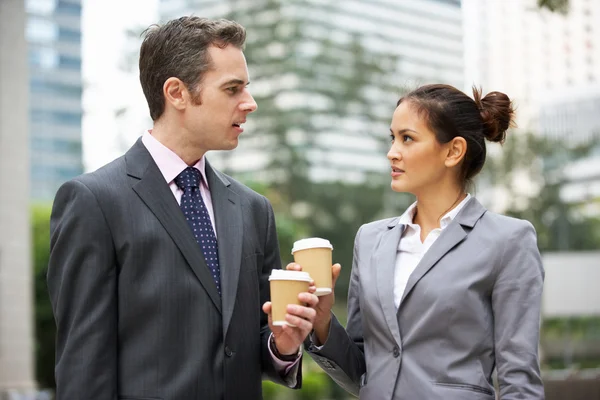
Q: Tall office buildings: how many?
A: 3